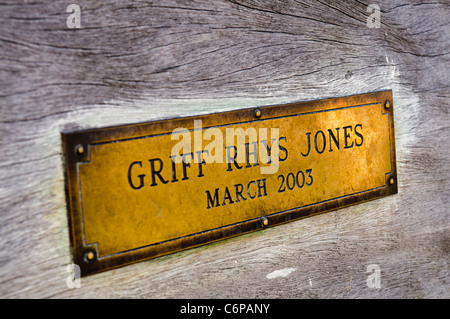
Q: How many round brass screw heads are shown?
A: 6